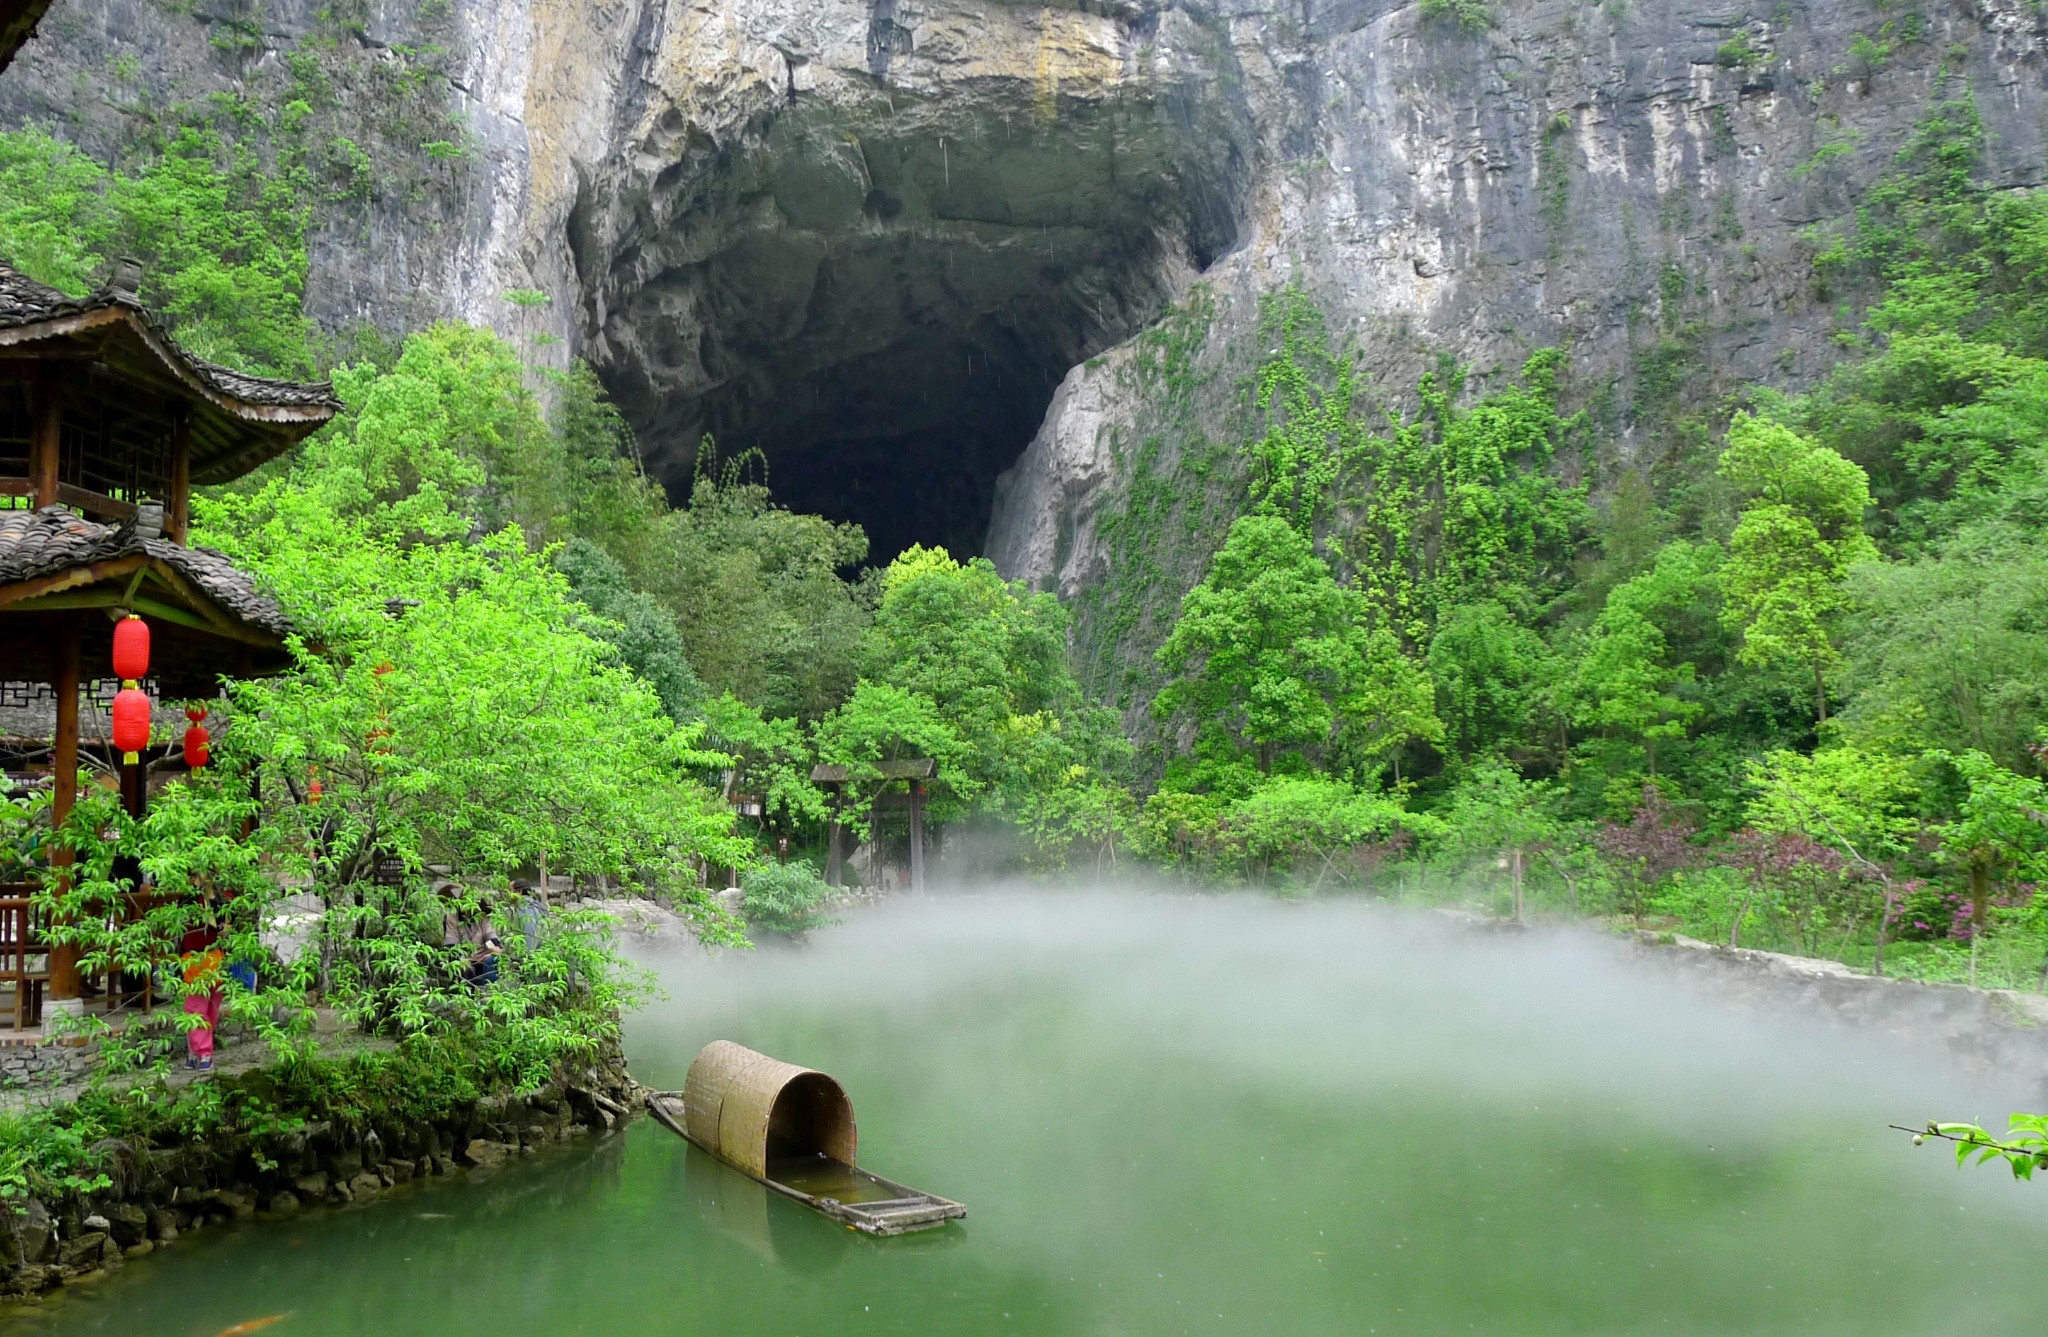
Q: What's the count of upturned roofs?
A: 2